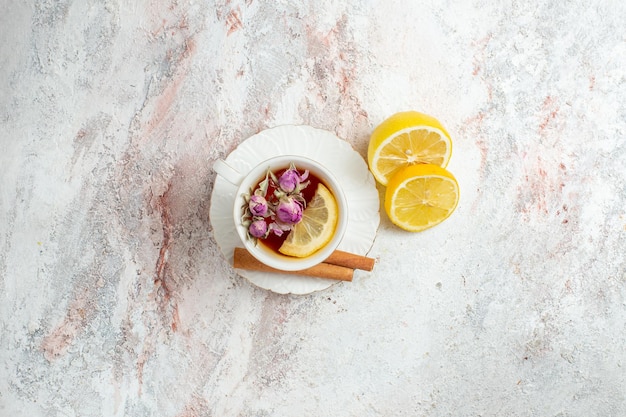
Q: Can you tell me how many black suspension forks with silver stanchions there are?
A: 0